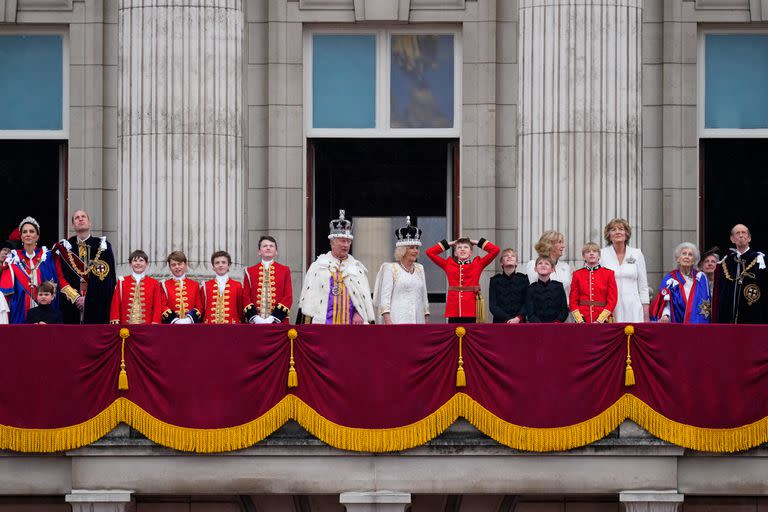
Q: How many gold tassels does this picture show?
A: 4